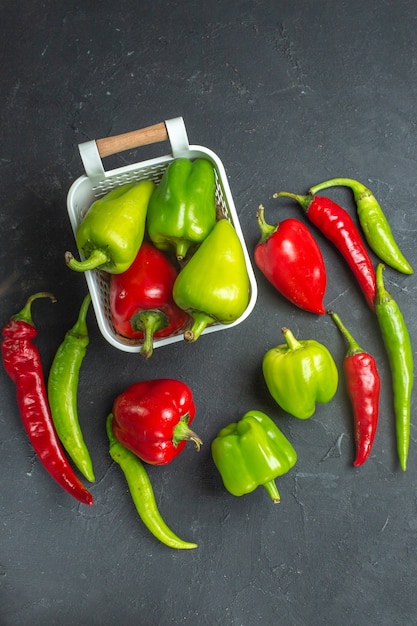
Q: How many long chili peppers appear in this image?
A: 7